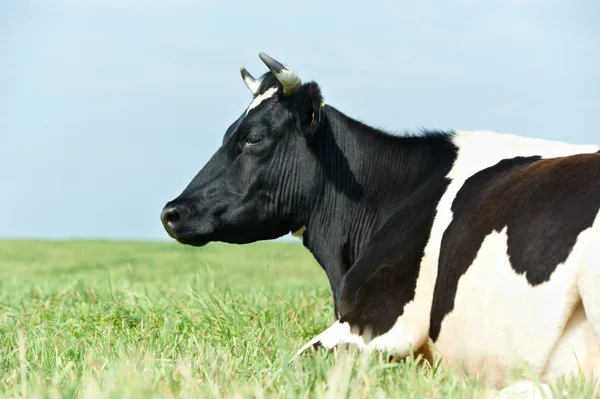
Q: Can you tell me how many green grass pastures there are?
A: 1